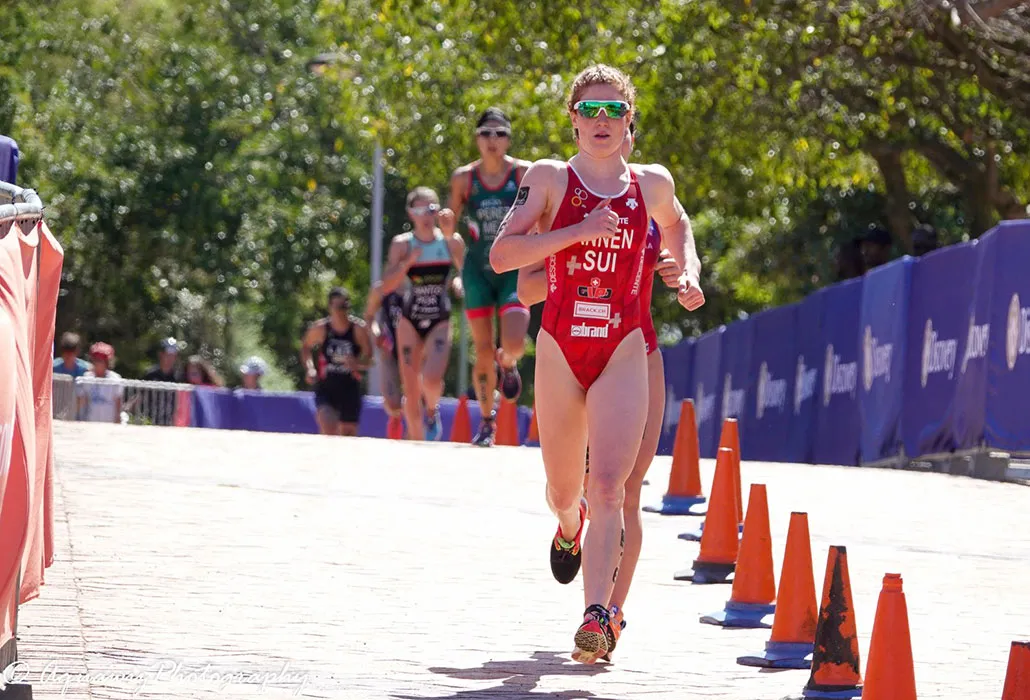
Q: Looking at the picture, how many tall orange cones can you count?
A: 11